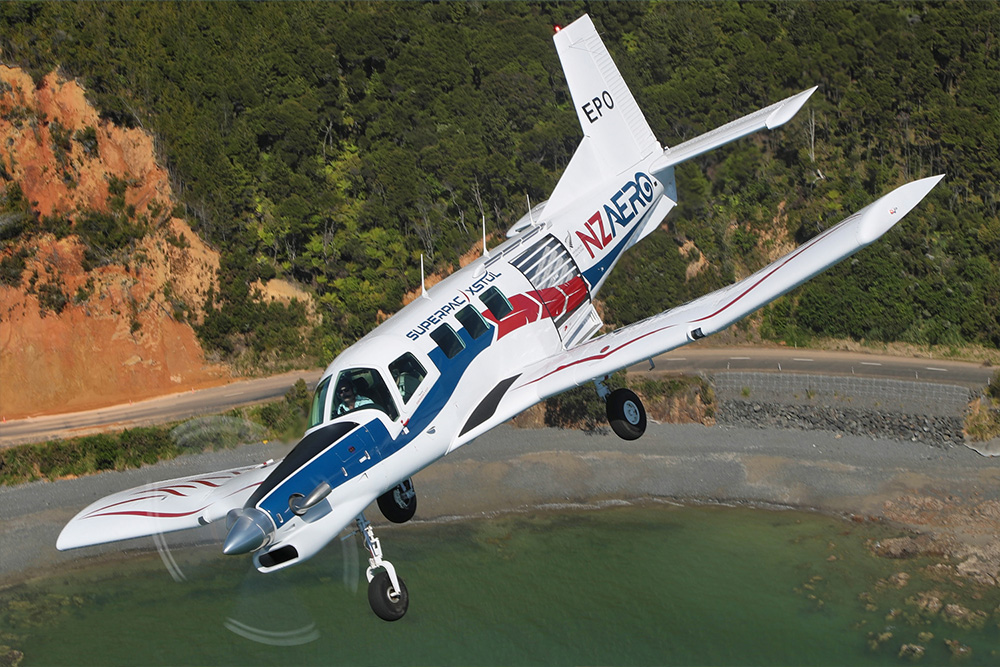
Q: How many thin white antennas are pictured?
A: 3